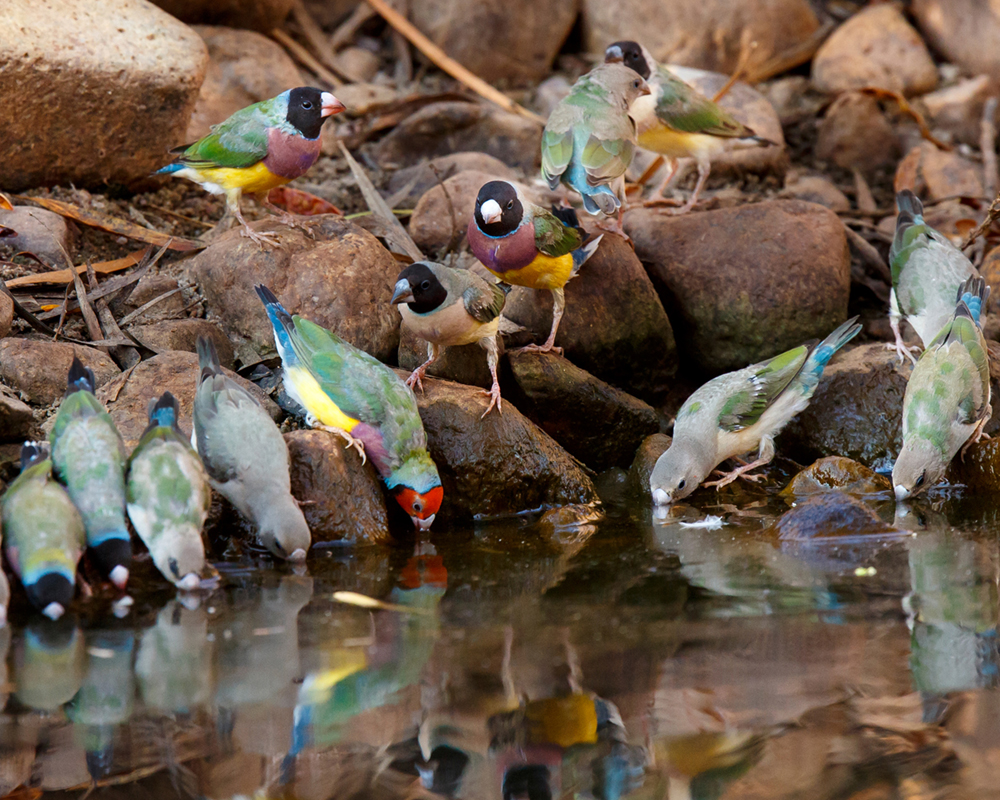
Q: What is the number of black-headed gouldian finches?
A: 6